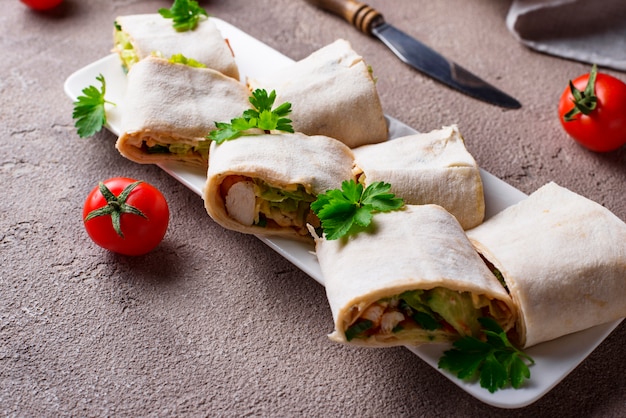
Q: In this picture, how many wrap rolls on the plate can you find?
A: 7